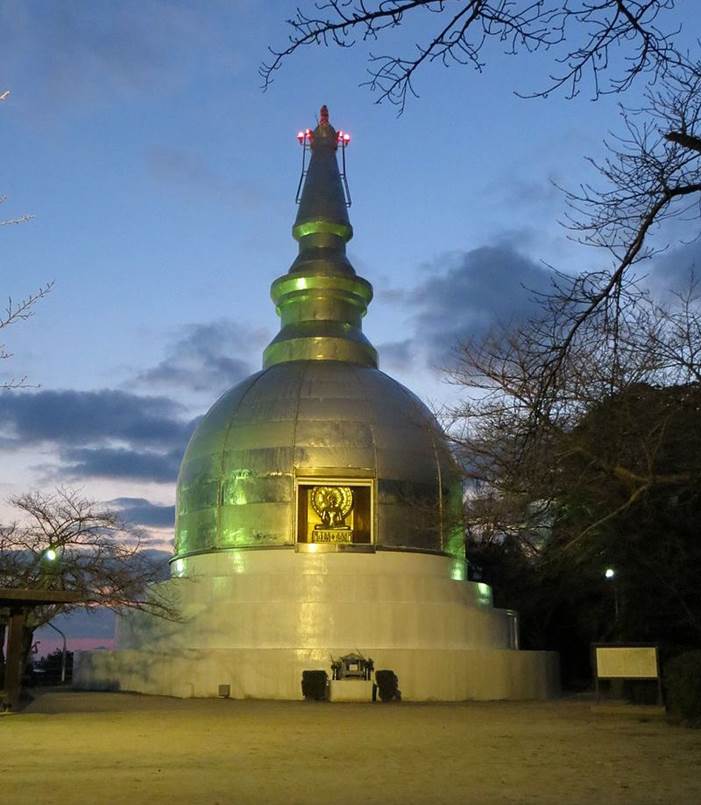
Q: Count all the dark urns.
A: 2